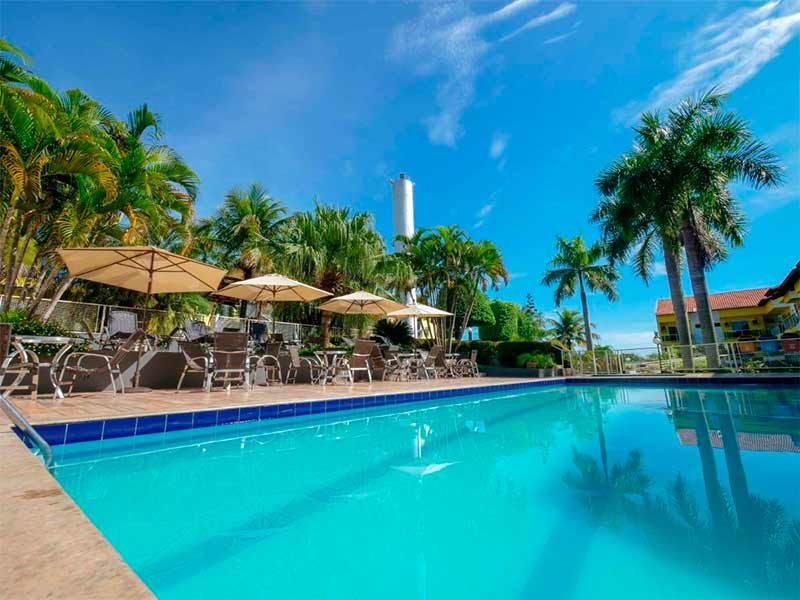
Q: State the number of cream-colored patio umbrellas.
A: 4